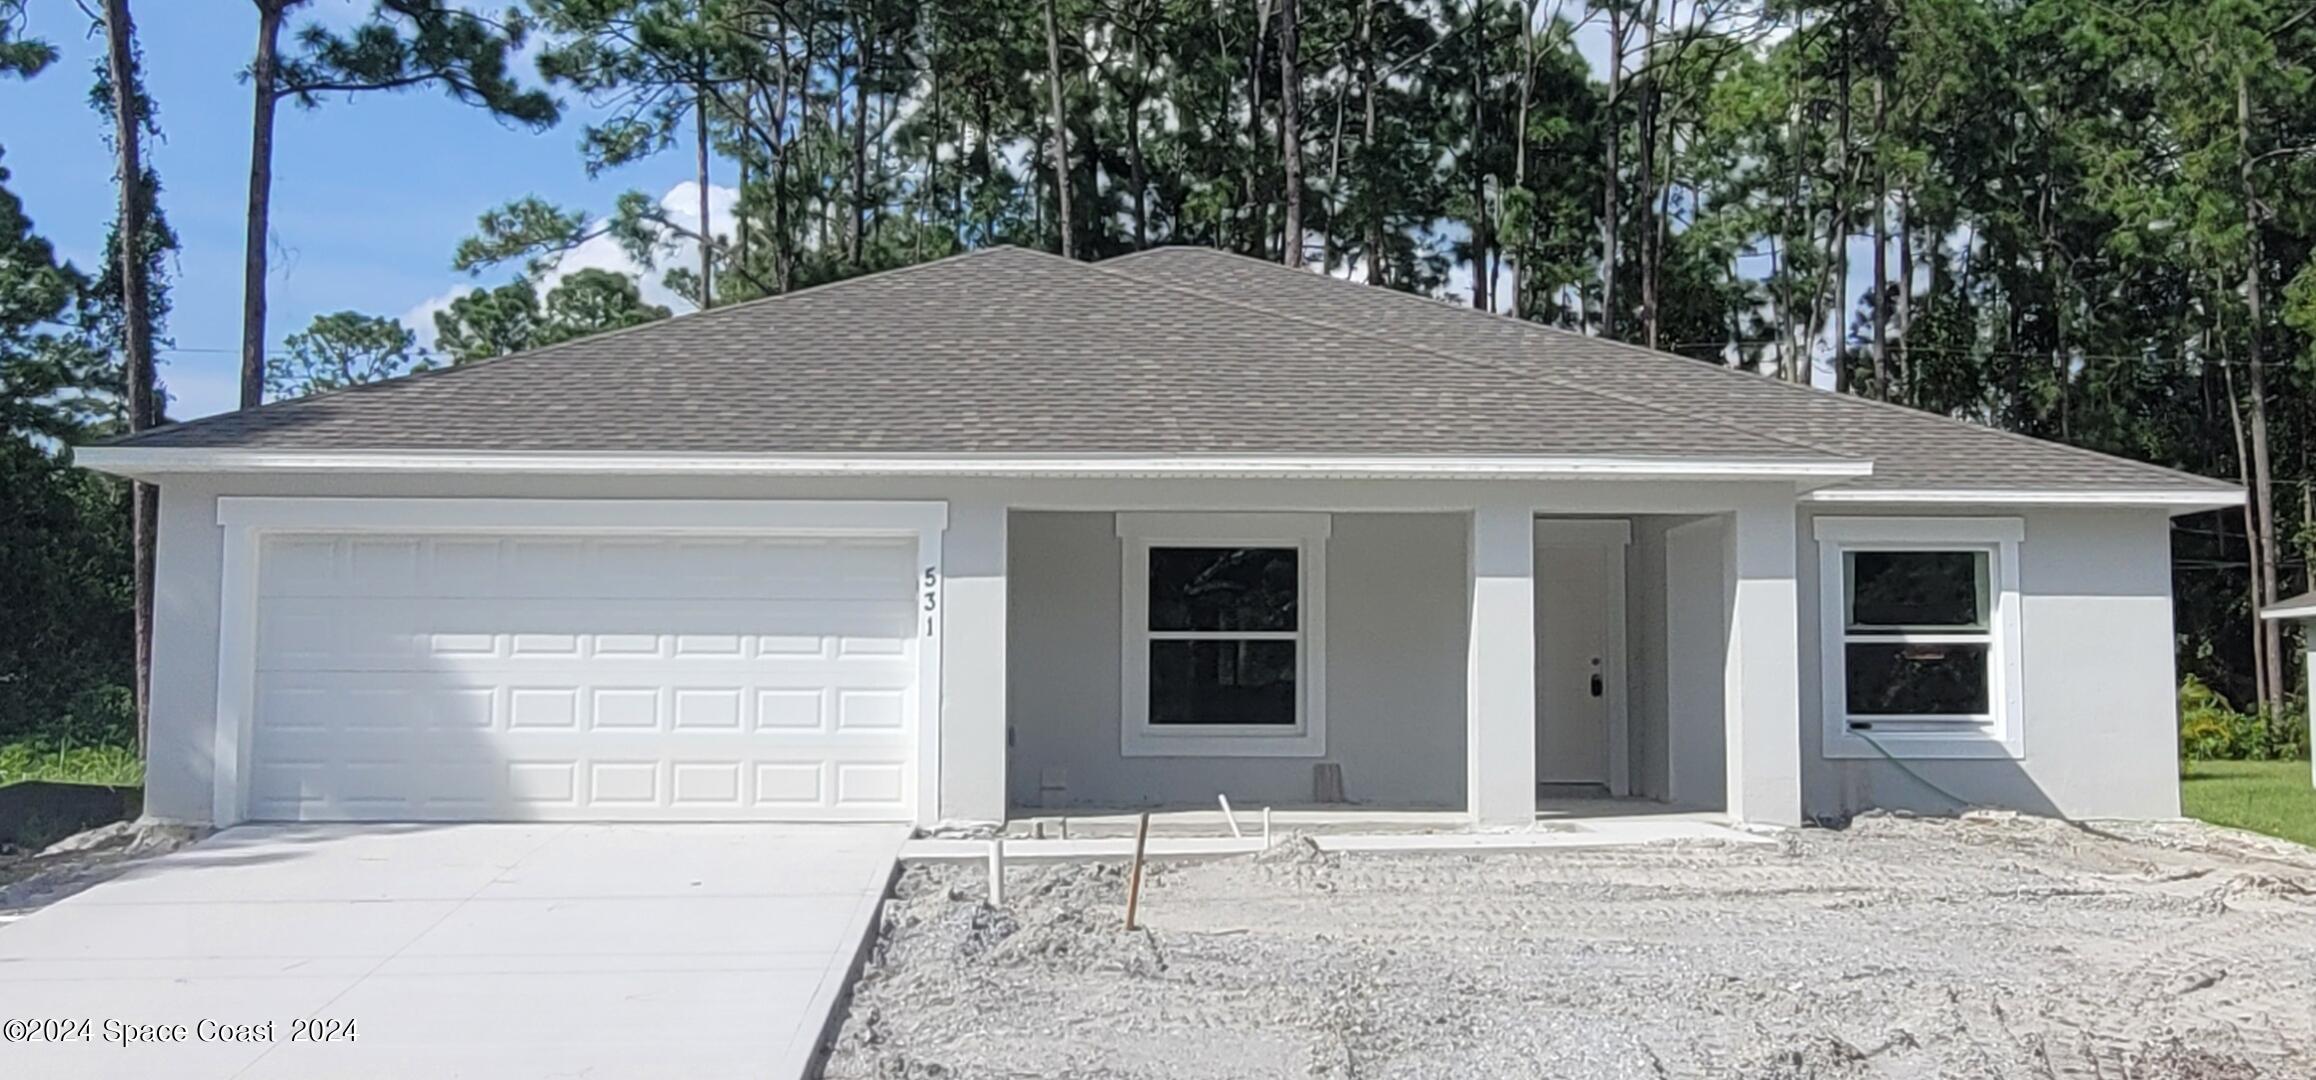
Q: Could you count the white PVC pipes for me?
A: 3